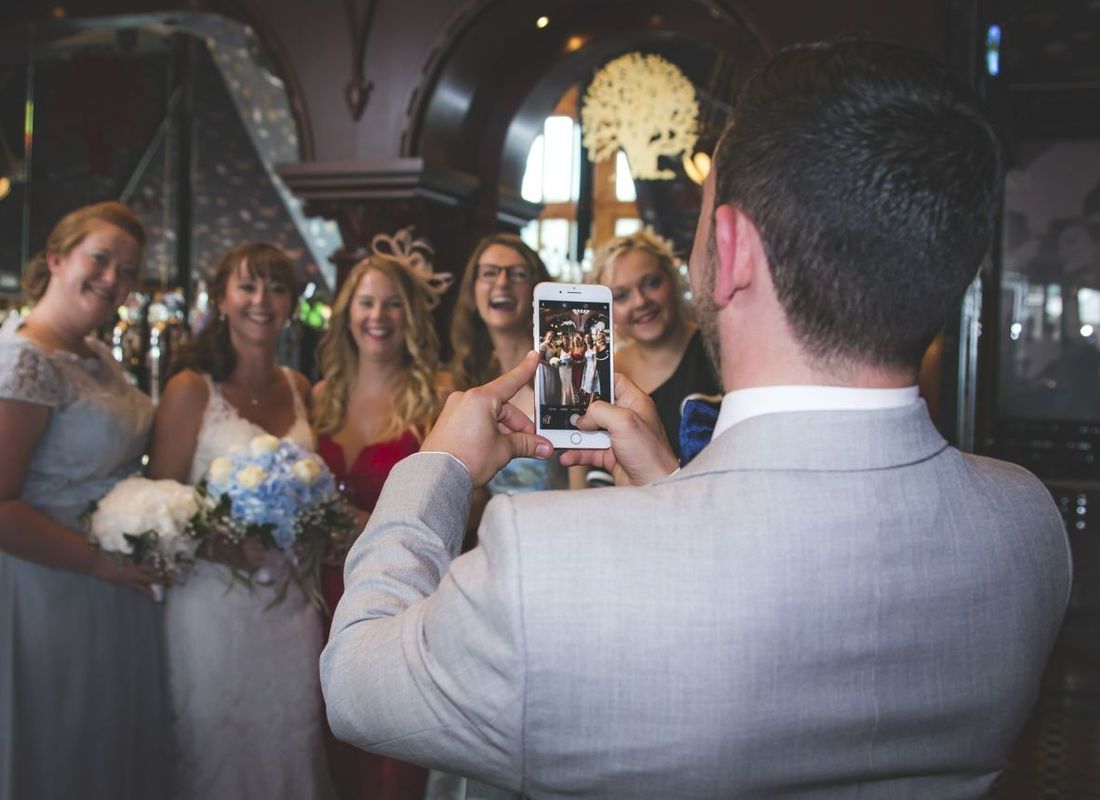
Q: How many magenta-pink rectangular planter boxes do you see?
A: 0